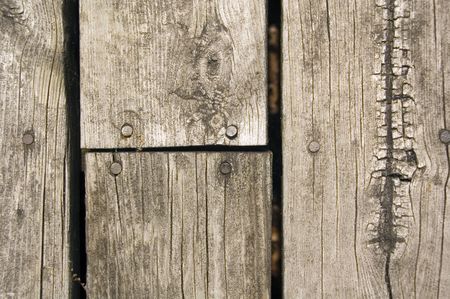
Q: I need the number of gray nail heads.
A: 7